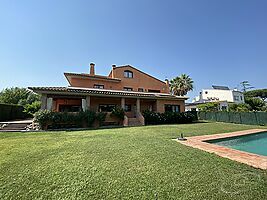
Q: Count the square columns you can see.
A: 4